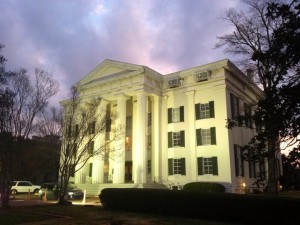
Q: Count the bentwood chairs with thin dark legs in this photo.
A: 0